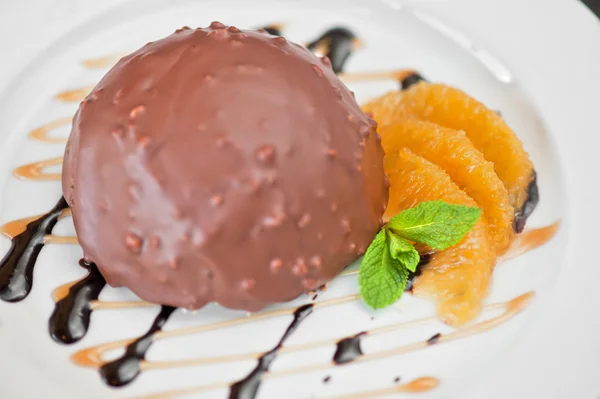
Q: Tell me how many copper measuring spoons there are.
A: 0